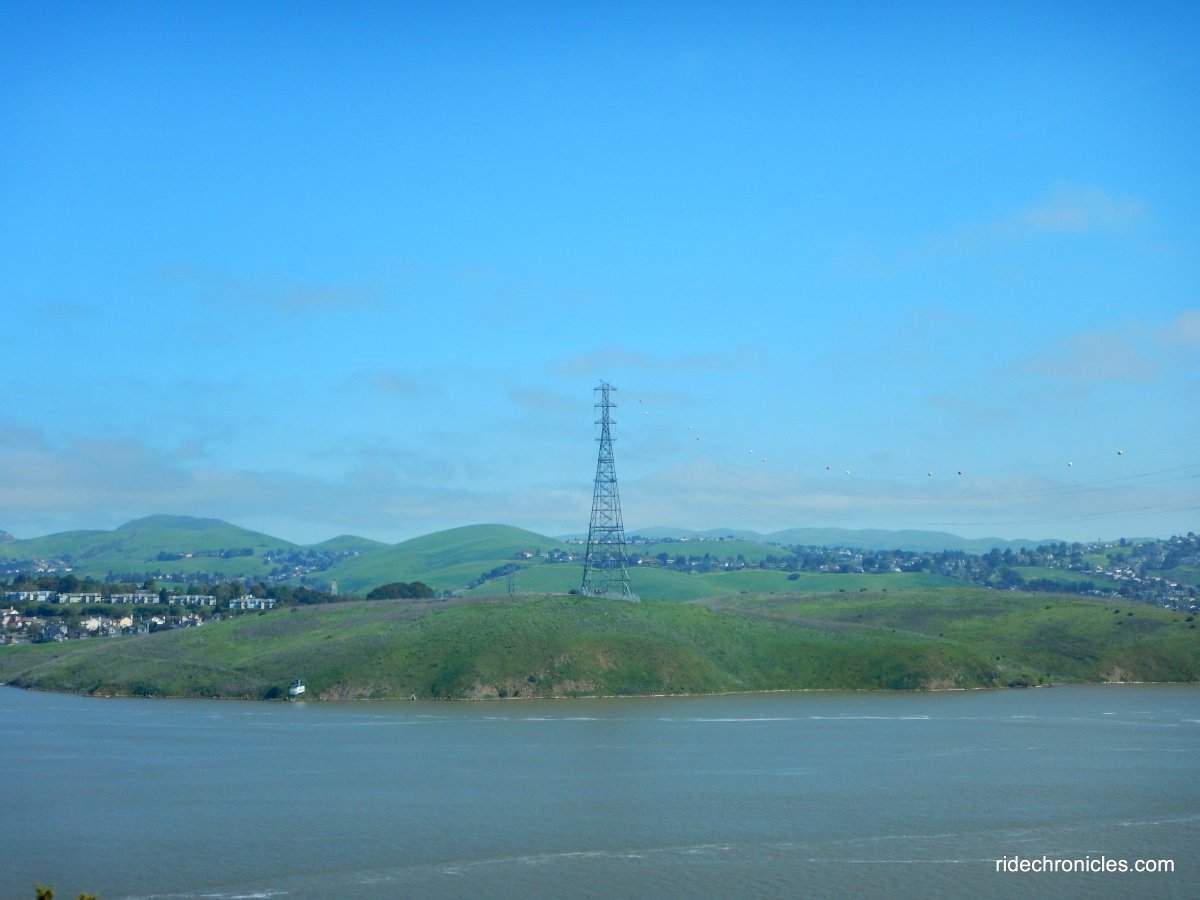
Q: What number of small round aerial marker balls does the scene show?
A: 12